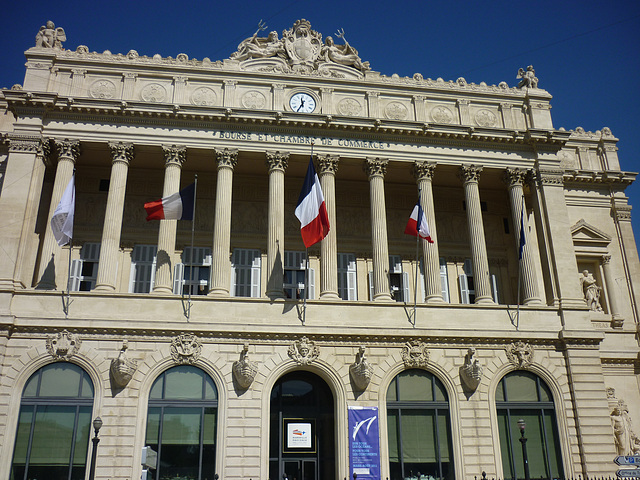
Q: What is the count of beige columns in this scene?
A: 10